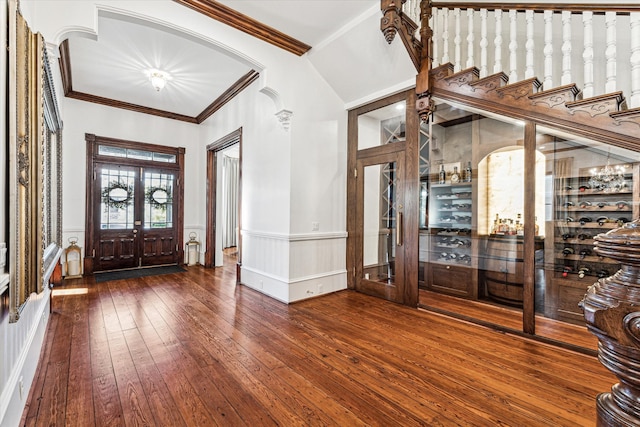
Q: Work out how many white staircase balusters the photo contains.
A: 13